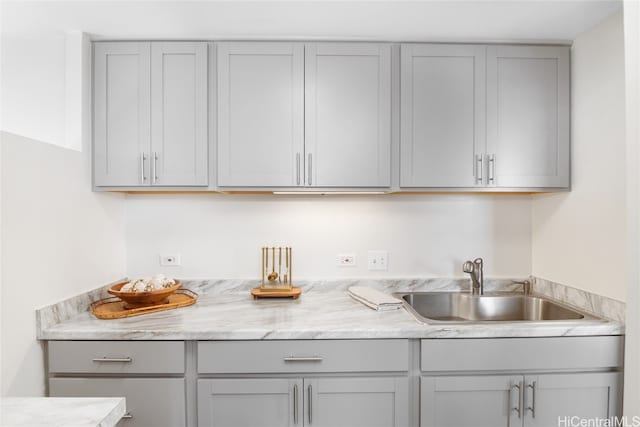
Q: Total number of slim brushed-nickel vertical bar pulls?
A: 10